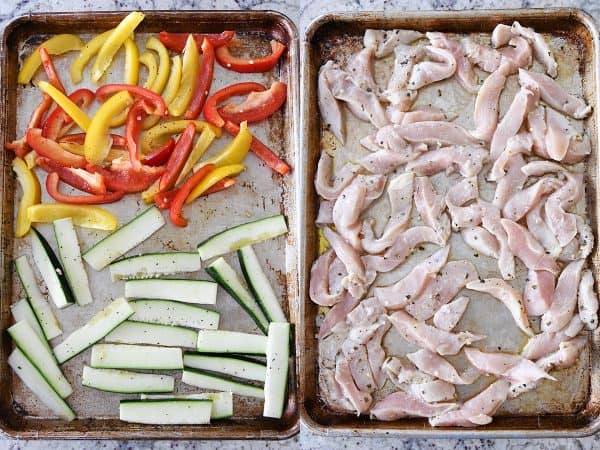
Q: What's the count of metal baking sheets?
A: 2